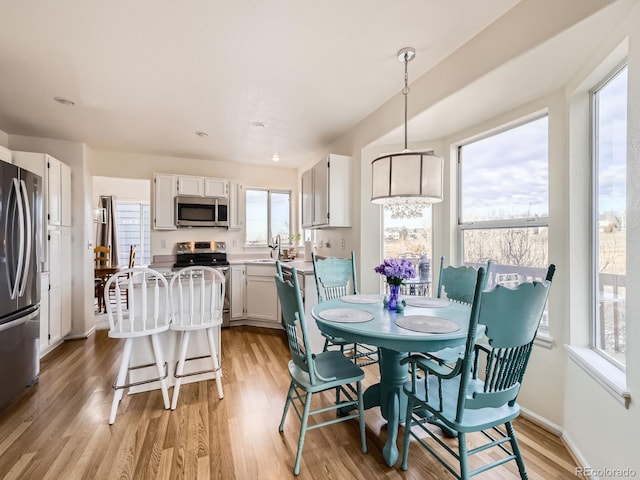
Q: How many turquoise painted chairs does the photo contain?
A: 4